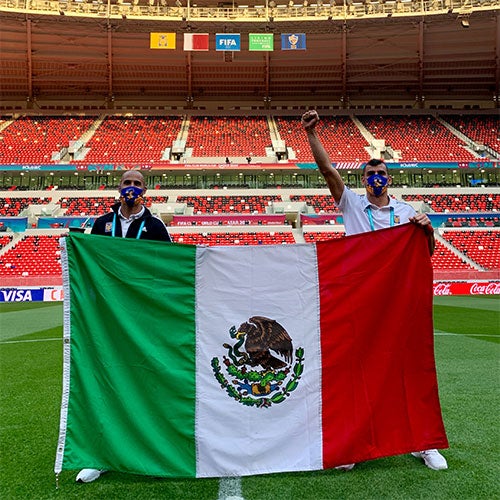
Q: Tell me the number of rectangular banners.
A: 5